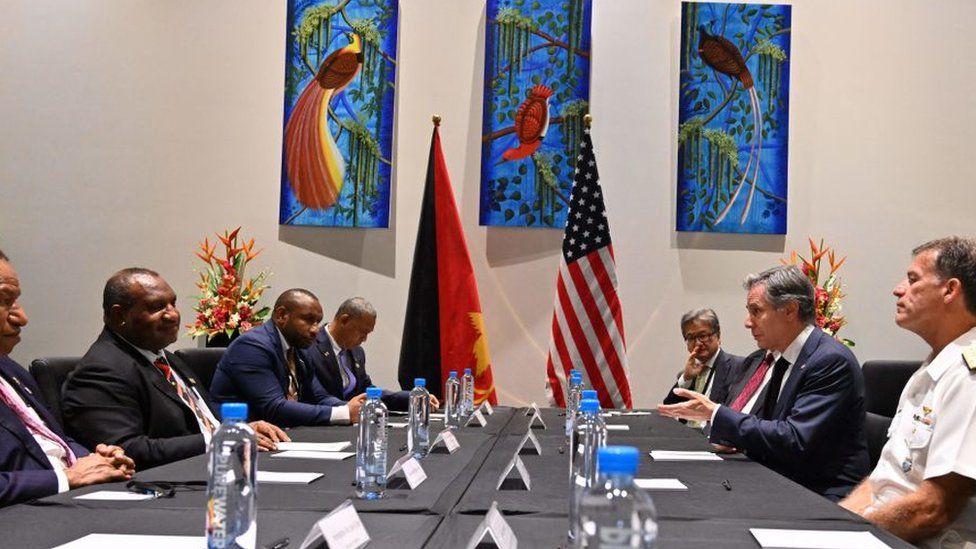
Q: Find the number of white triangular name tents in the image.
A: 10